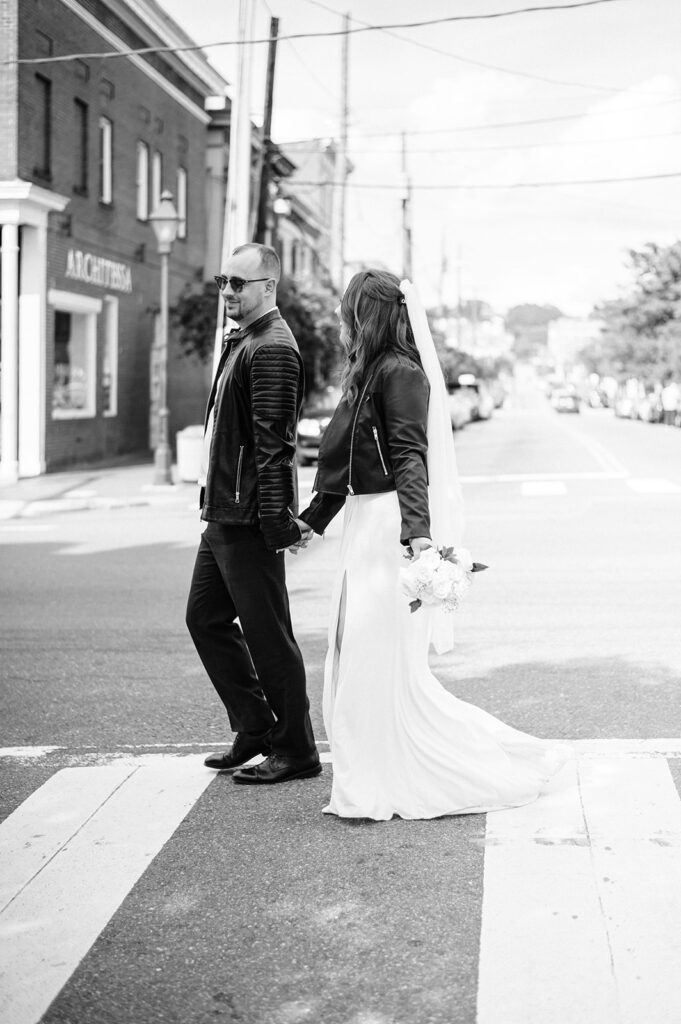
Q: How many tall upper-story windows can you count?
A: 6